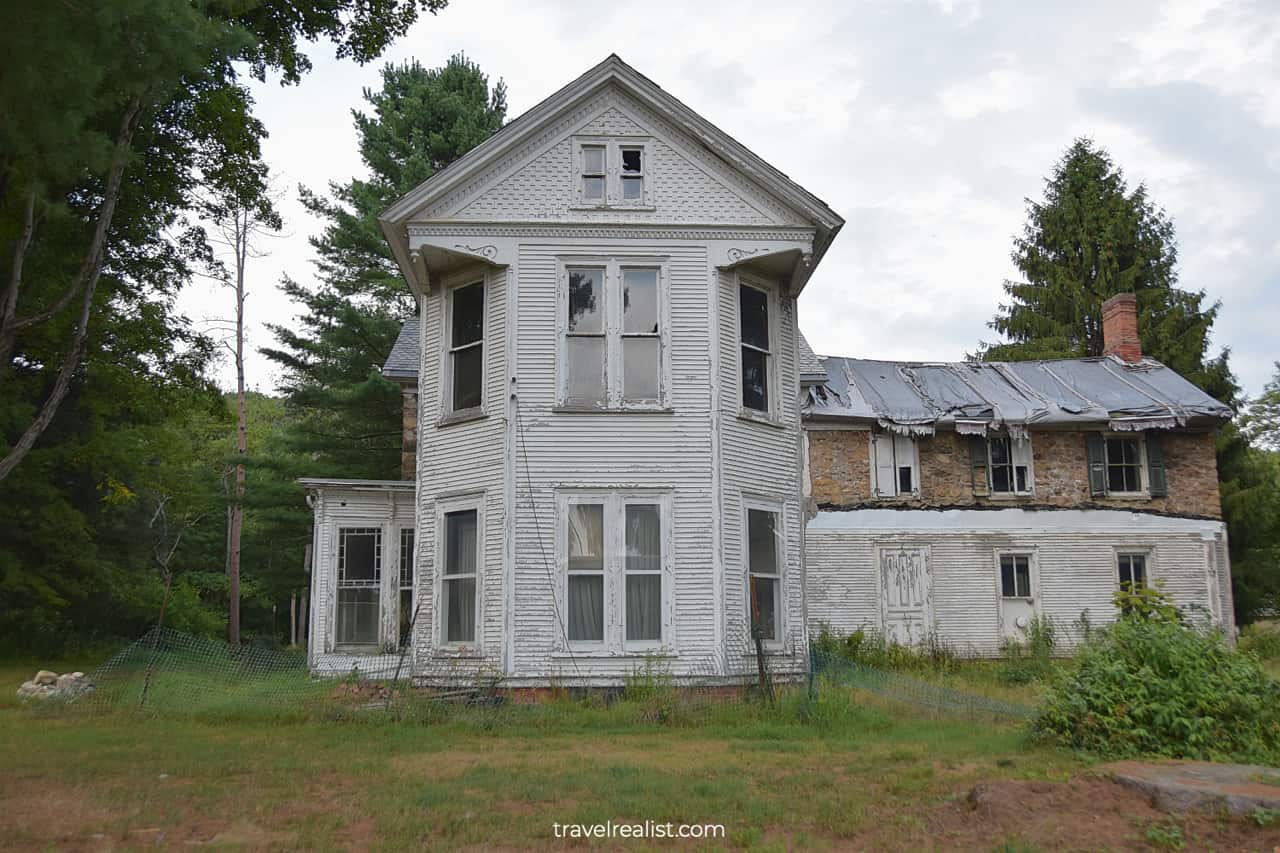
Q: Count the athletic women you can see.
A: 0